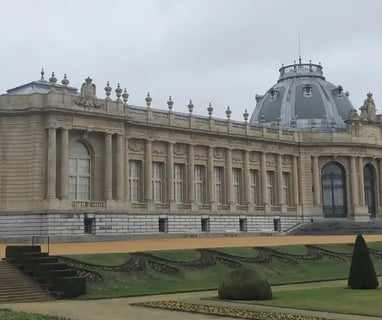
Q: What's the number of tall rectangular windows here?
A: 9